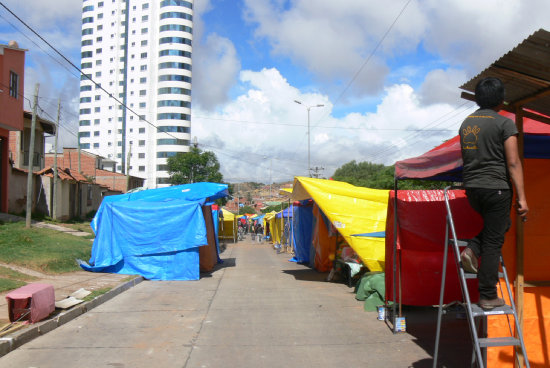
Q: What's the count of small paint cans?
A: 2